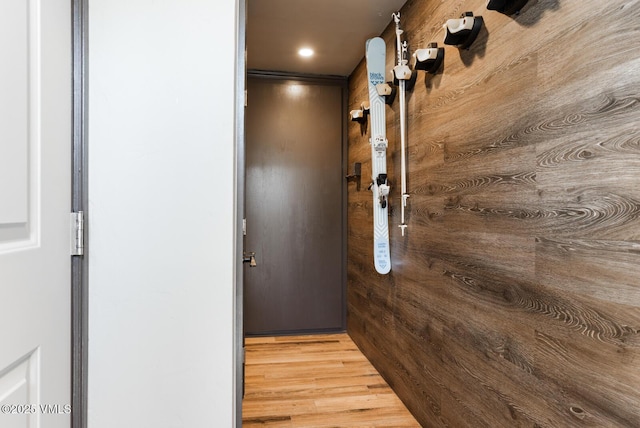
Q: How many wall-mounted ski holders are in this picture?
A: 7